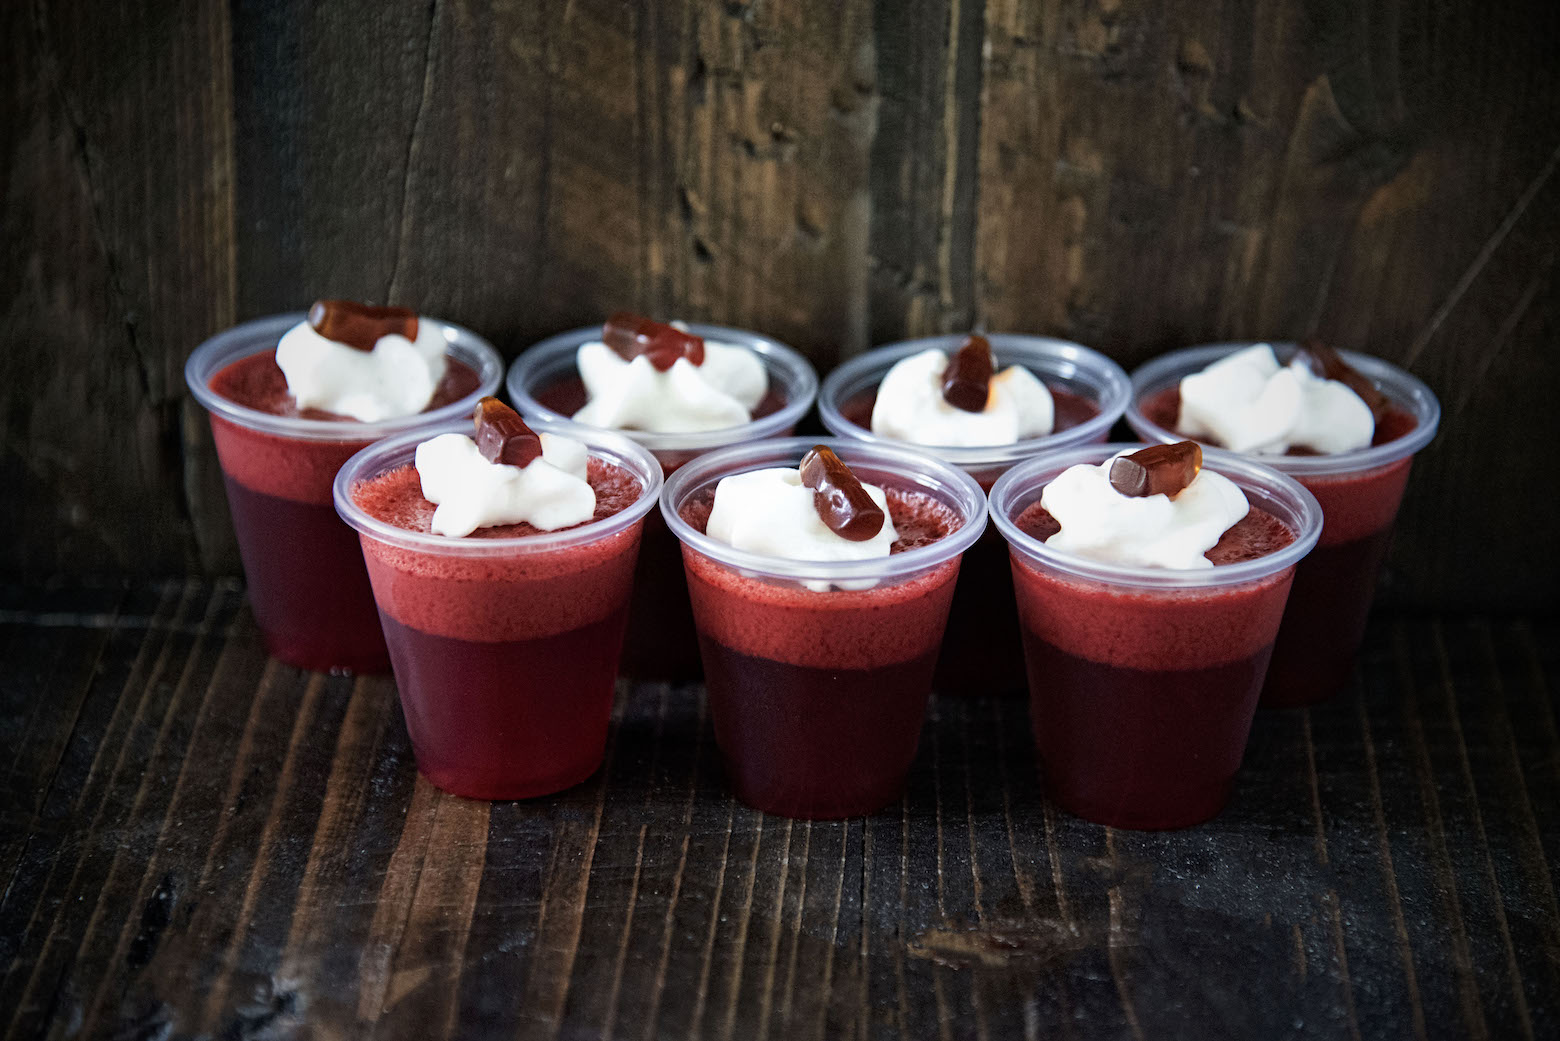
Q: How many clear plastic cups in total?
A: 7